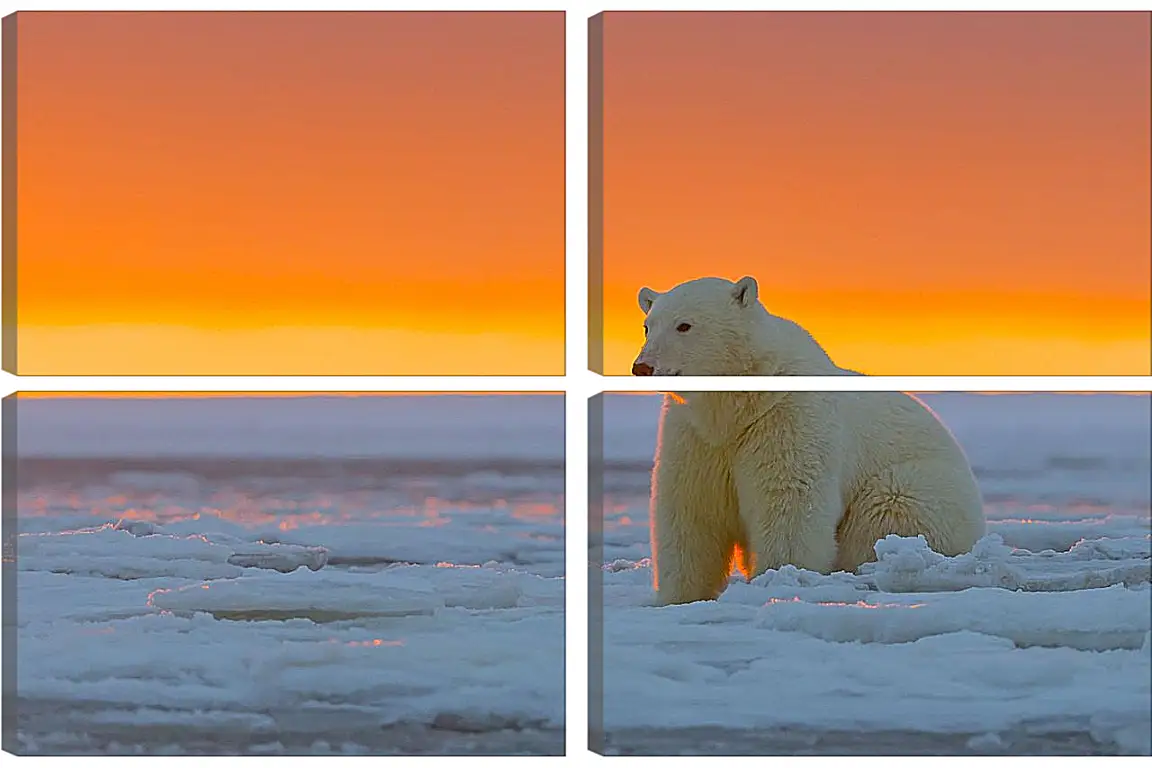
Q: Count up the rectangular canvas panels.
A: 4